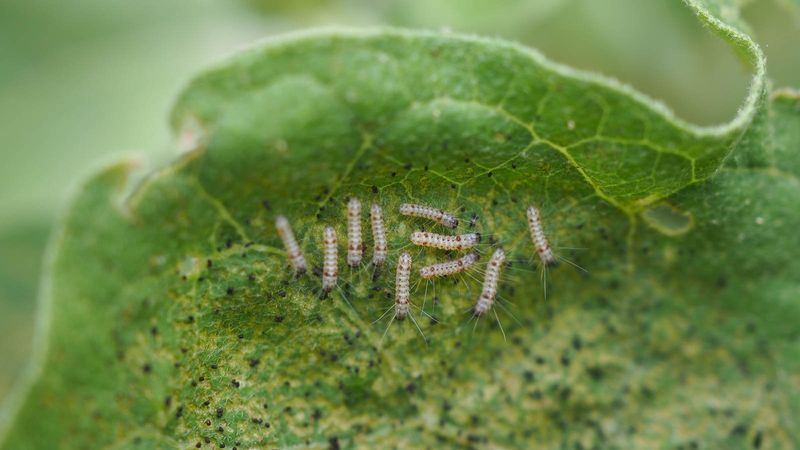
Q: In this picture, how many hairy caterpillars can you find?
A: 10